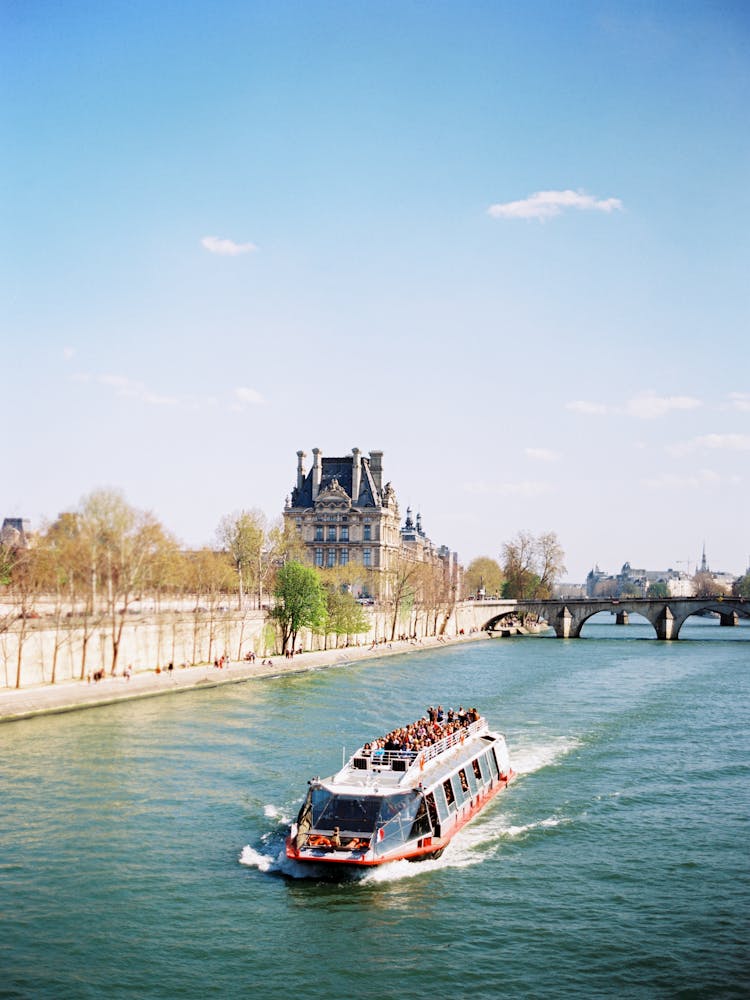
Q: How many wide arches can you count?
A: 3